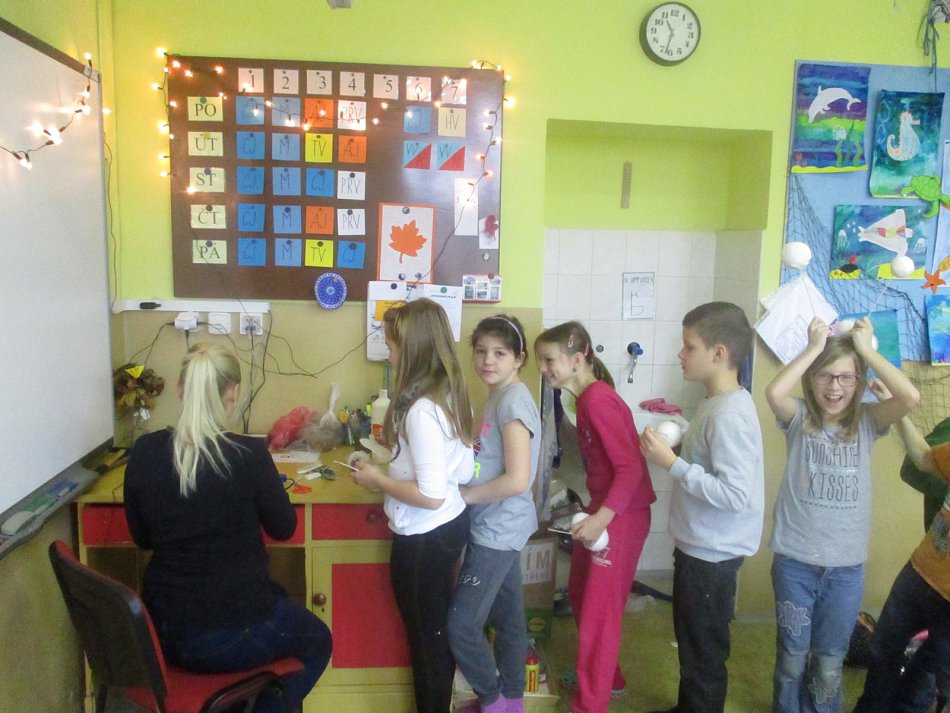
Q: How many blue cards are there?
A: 13